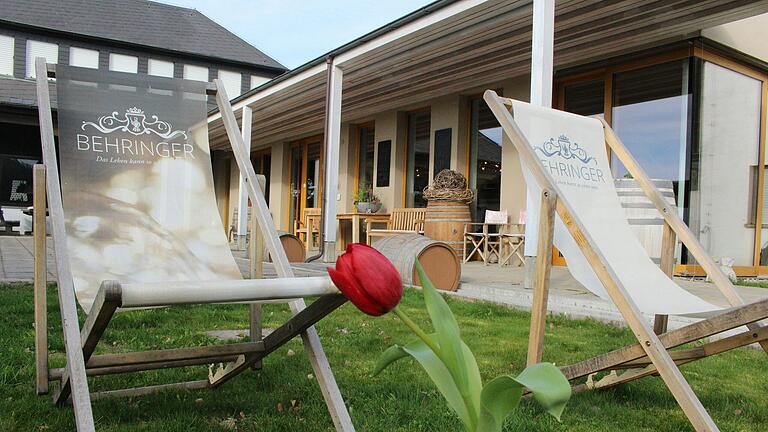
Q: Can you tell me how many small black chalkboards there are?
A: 2